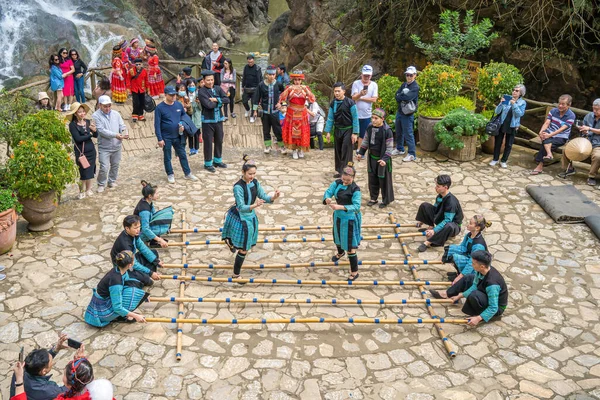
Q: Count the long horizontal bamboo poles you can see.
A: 6